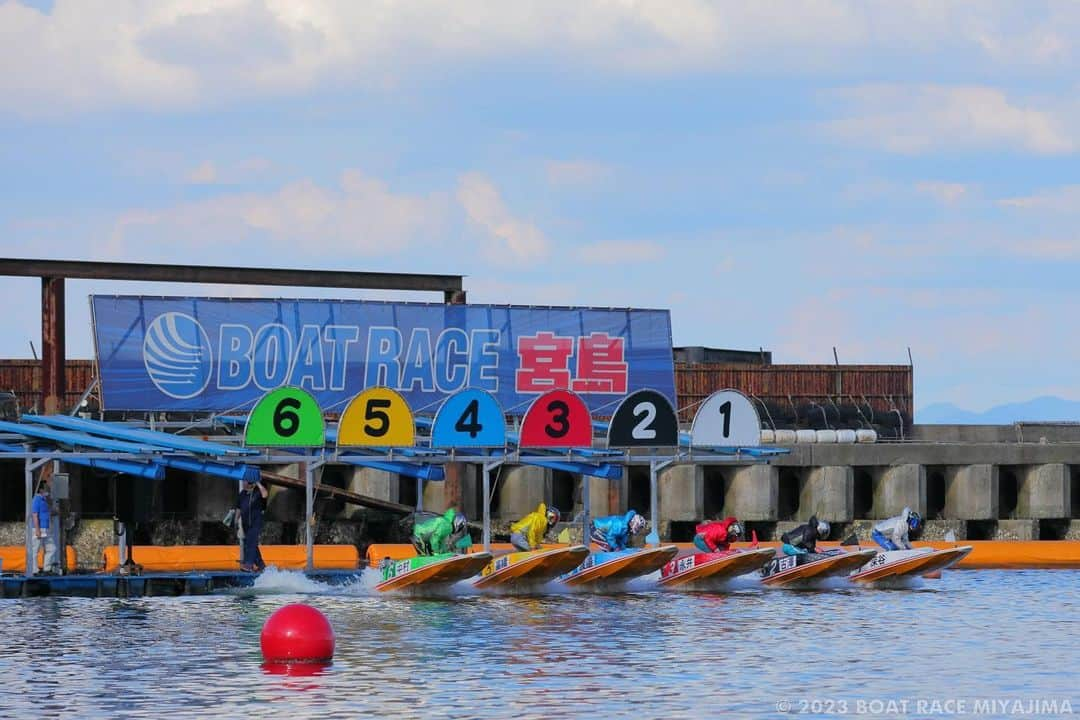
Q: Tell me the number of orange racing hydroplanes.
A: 6